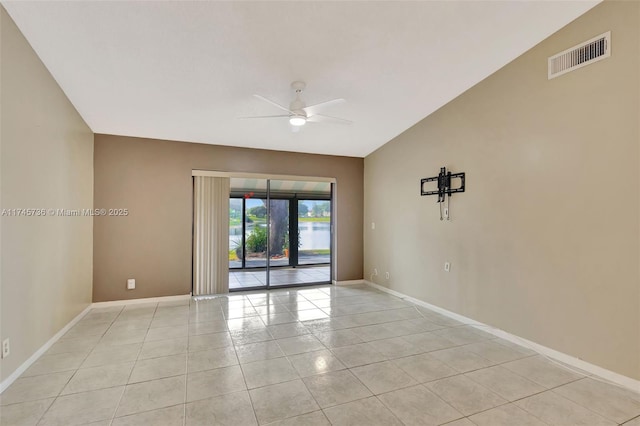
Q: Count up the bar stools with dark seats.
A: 0